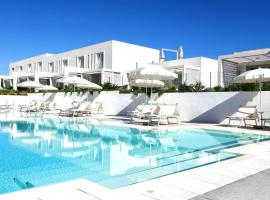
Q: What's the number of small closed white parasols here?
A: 2